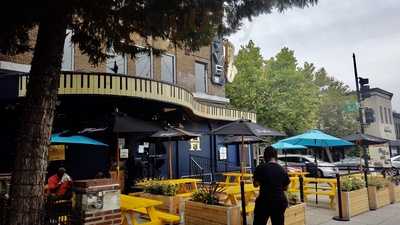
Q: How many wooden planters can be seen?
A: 6